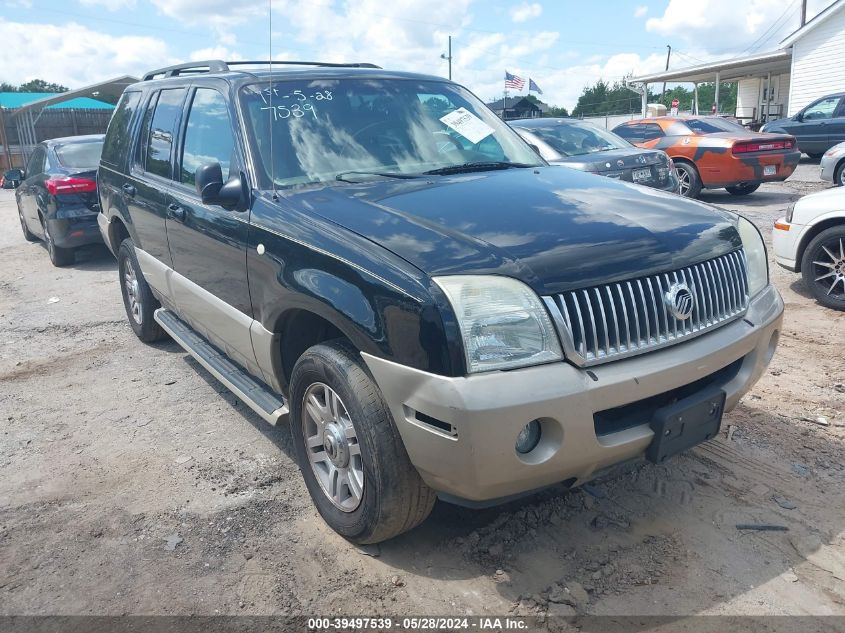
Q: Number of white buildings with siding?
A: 1